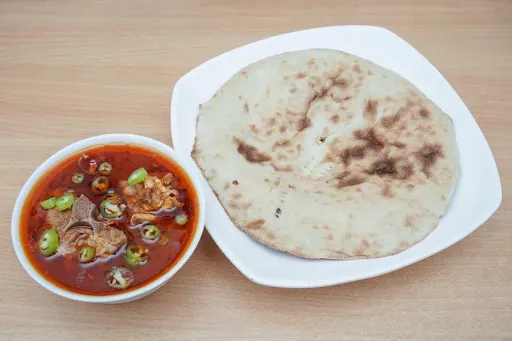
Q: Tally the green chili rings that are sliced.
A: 13